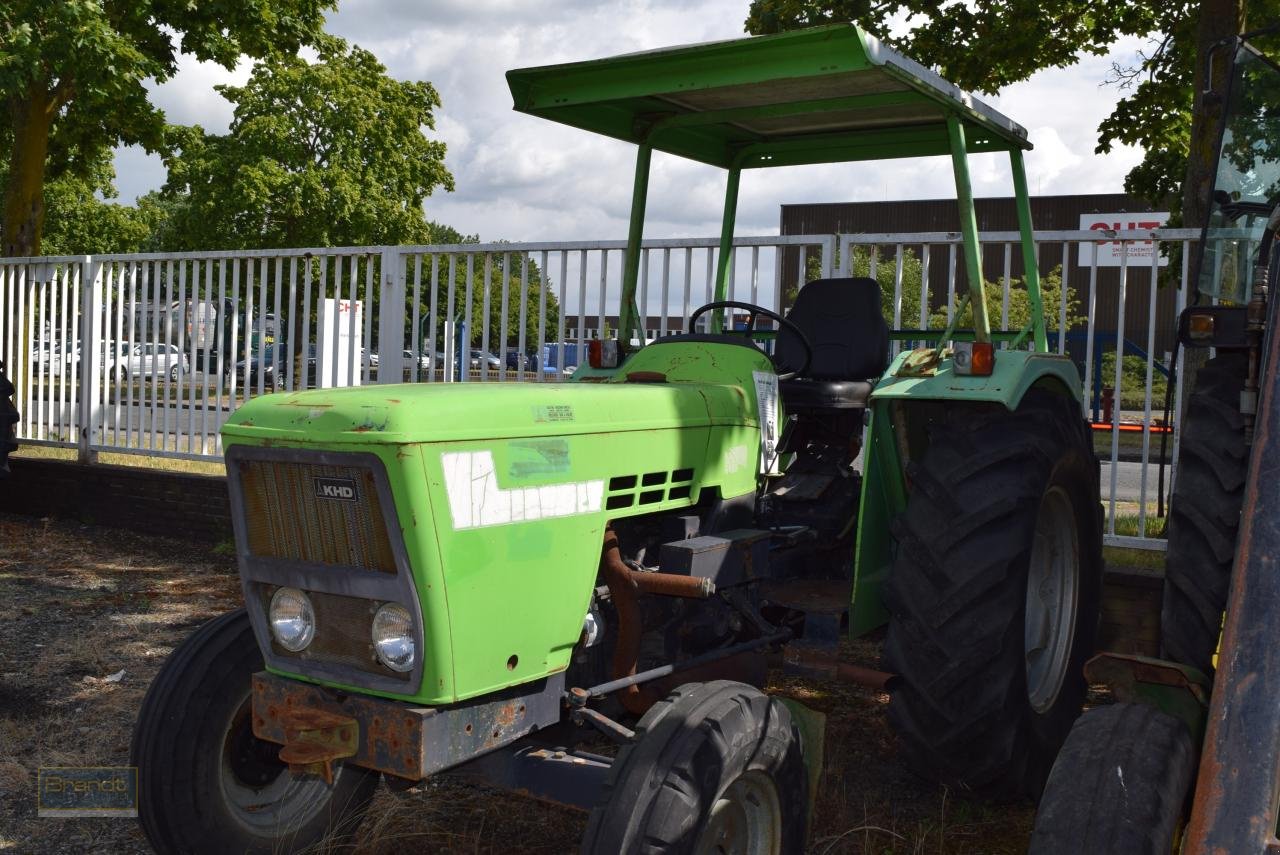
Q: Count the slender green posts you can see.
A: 4